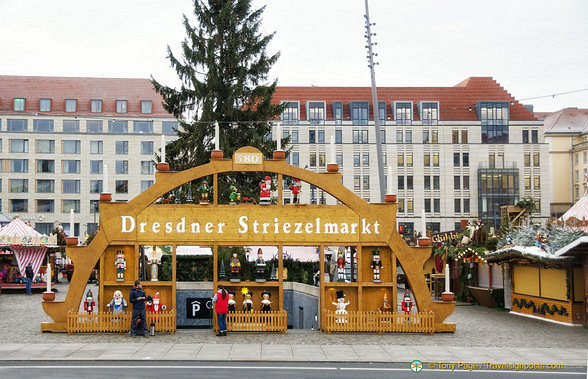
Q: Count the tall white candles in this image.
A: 10